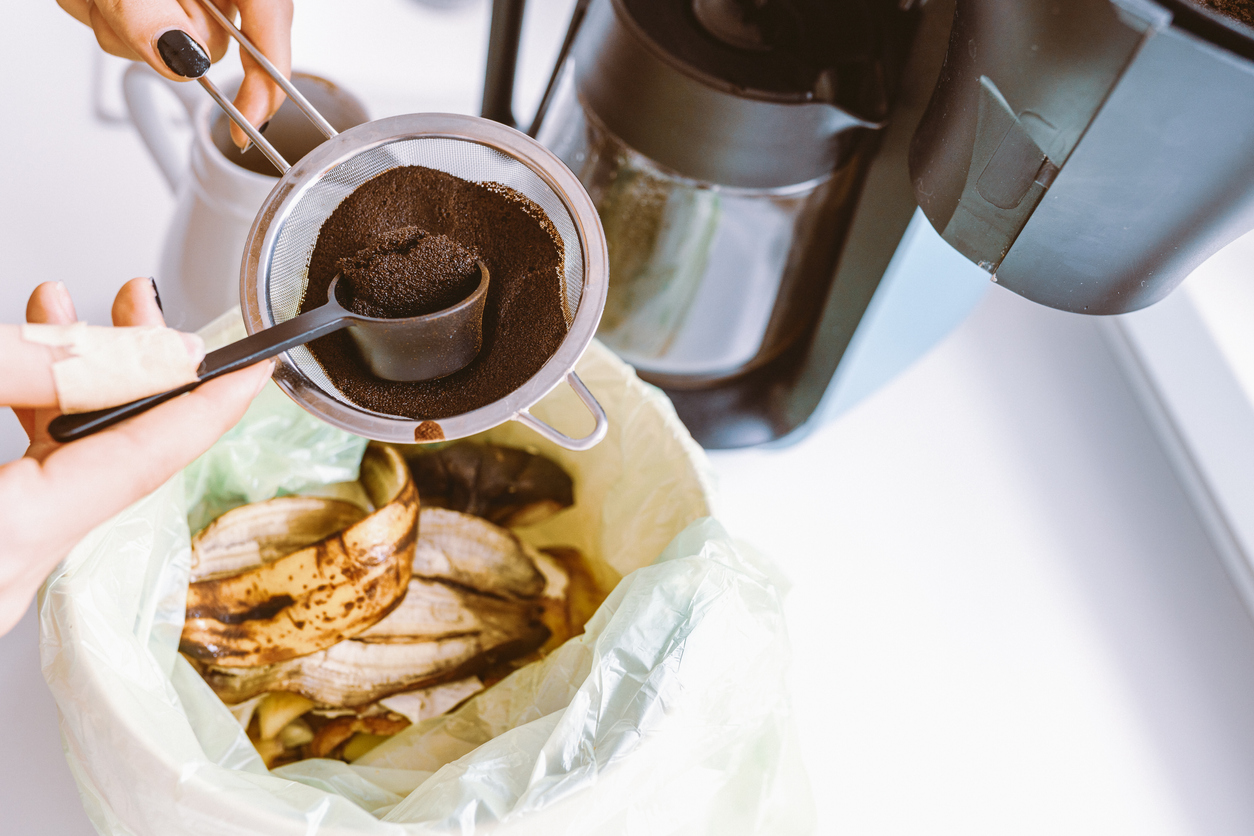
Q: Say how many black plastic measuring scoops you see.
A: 1